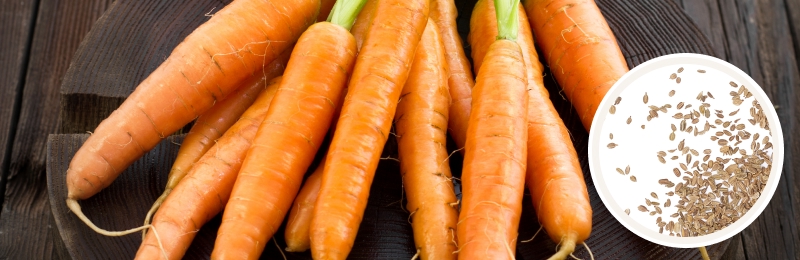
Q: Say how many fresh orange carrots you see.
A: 11